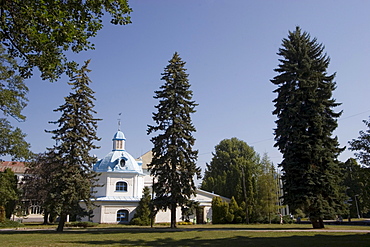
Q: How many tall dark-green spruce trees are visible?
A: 3